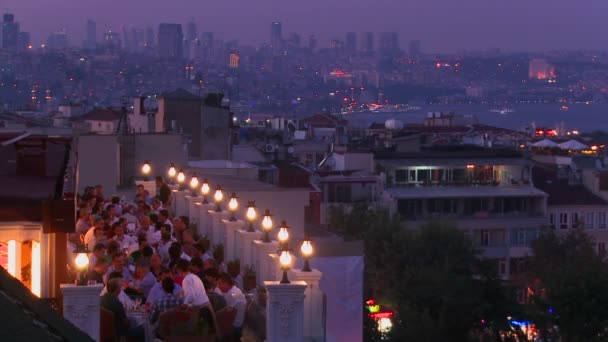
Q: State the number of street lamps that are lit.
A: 13